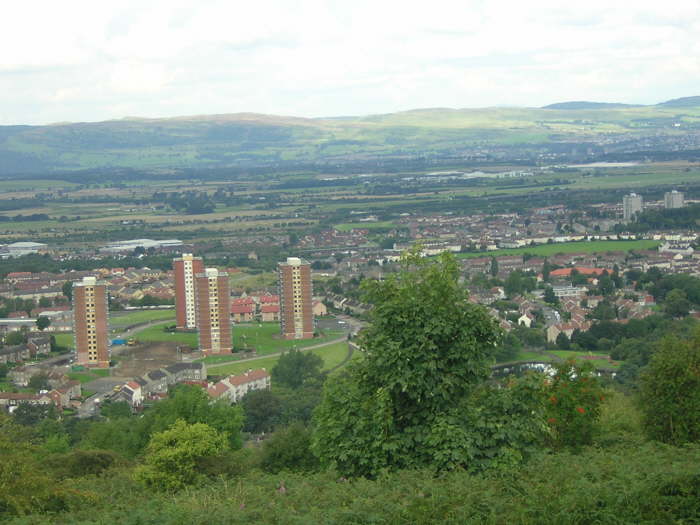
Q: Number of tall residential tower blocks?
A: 6